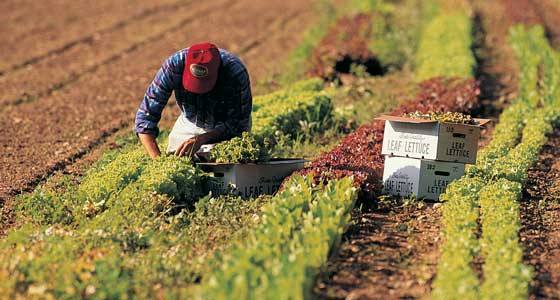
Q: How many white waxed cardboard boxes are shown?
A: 3